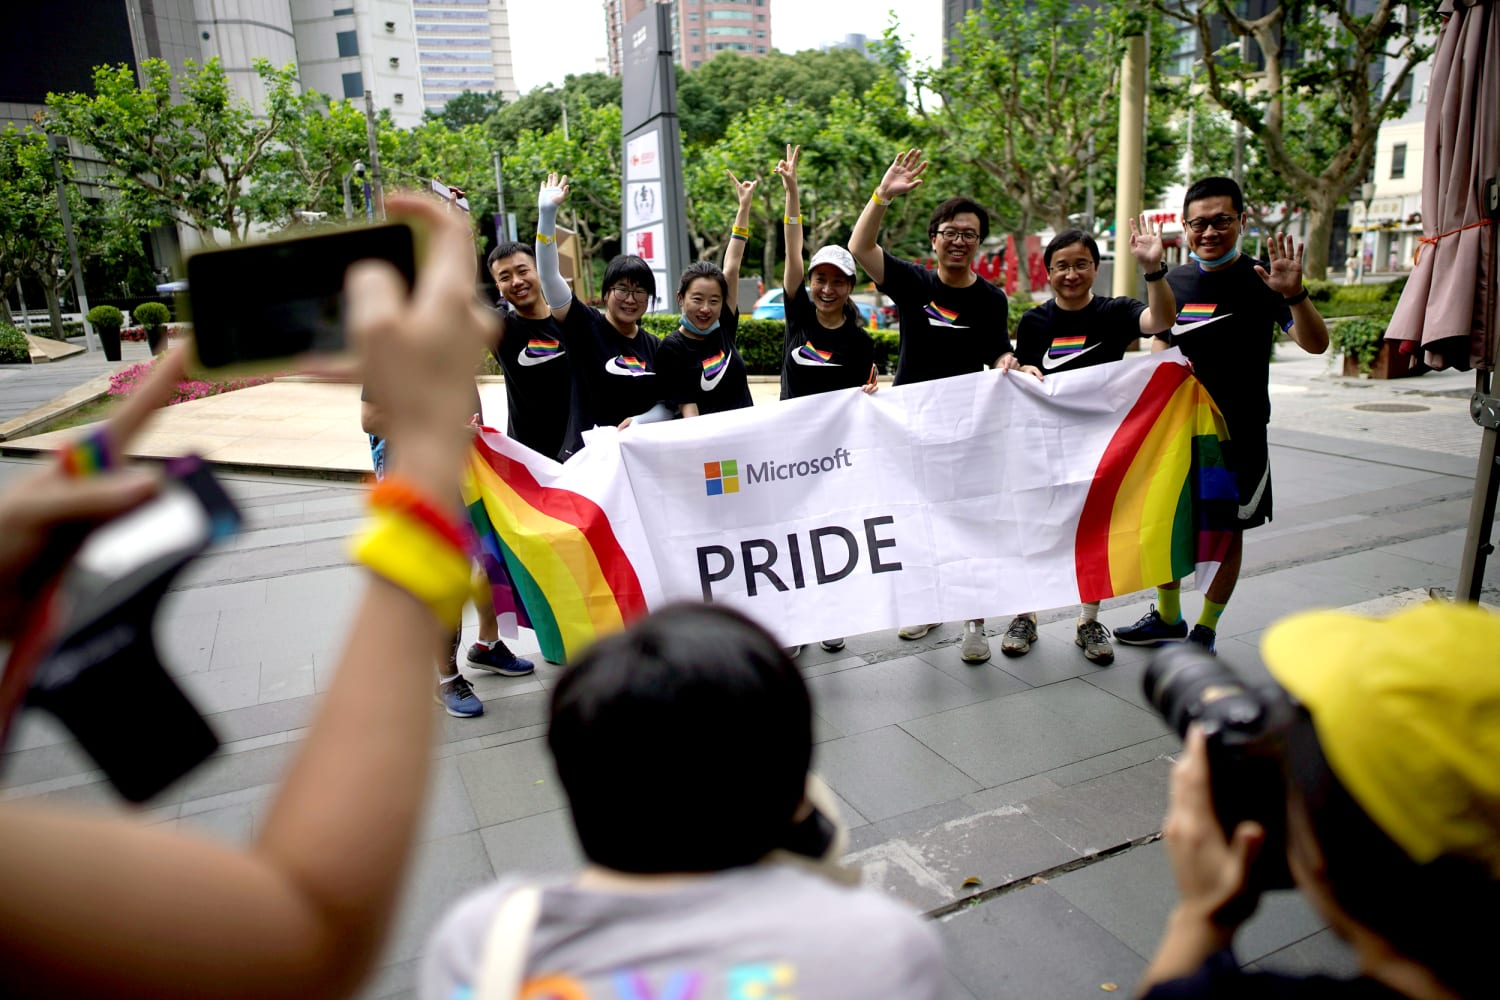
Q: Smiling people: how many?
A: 7